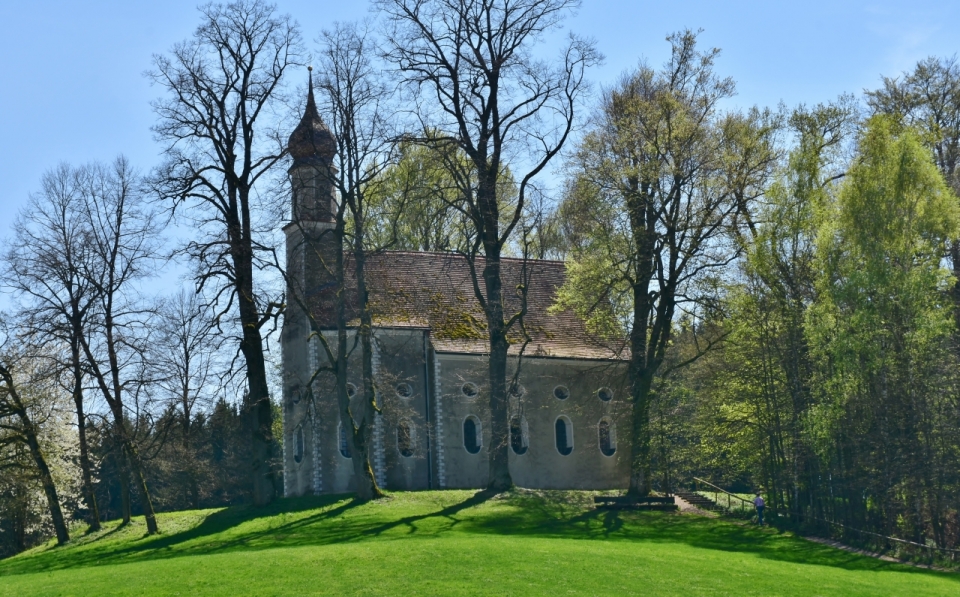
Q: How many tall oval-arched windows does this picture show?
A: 7